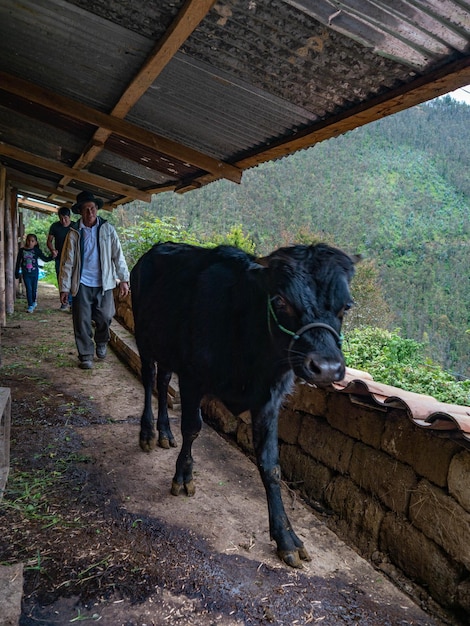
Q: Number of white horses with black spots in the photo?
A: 0